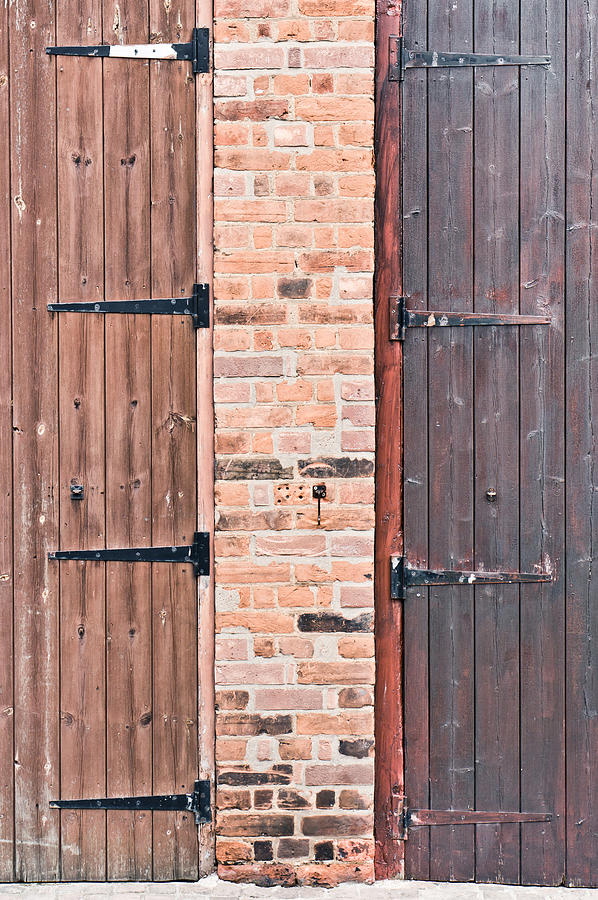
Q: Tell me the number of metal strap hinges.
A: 8